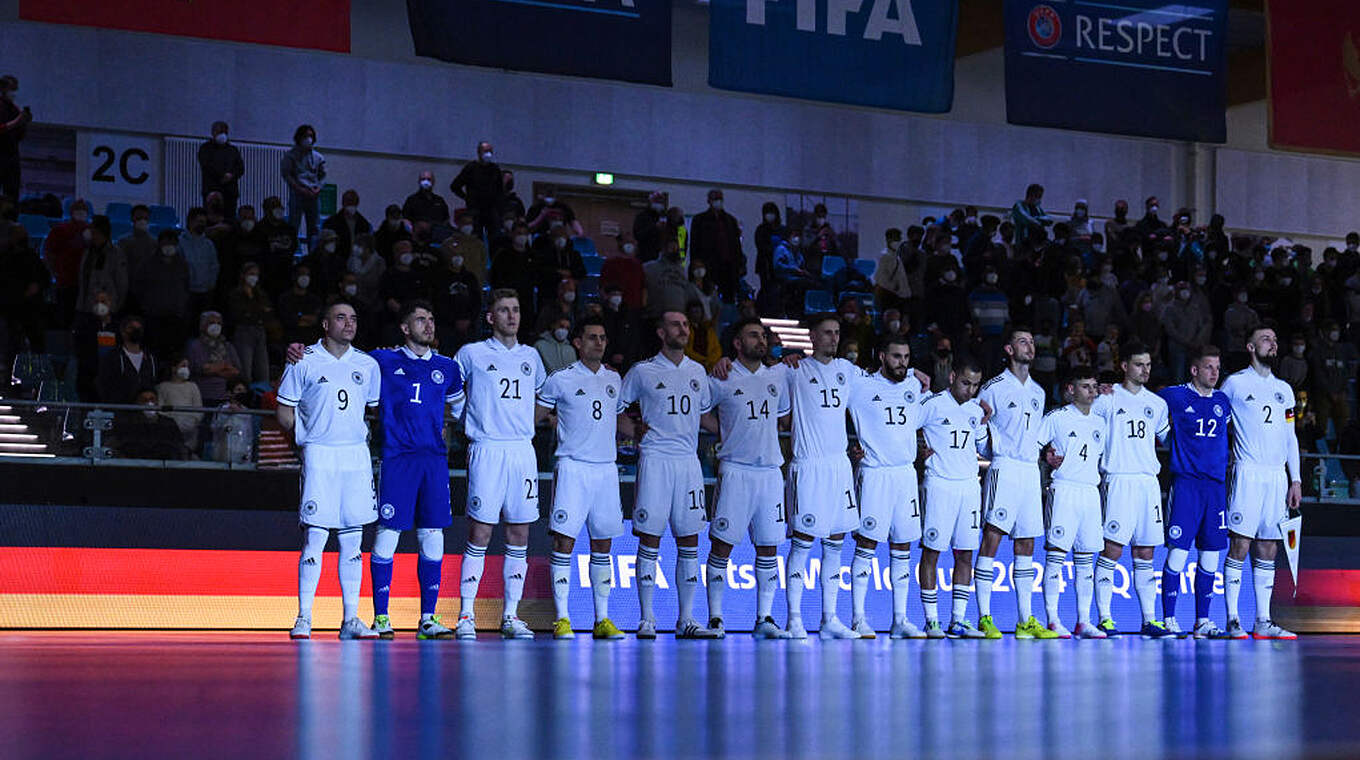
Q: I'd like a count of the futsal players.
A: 14